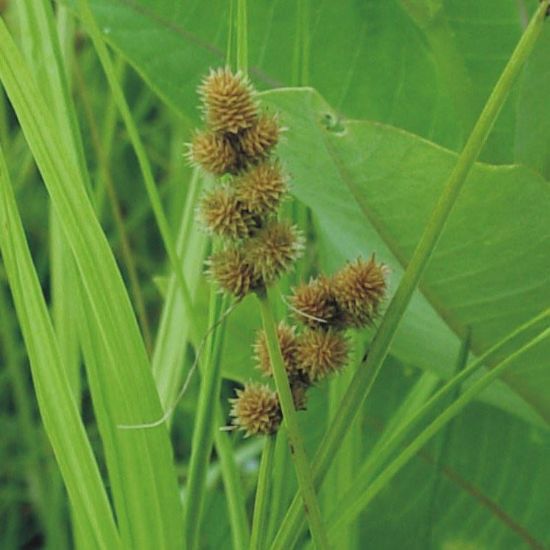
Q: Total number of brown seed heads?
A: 12